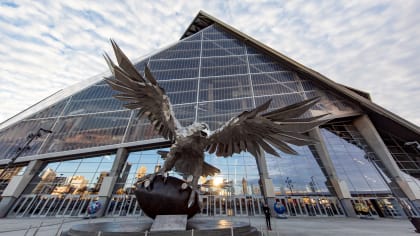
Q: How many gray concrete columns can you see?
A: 5